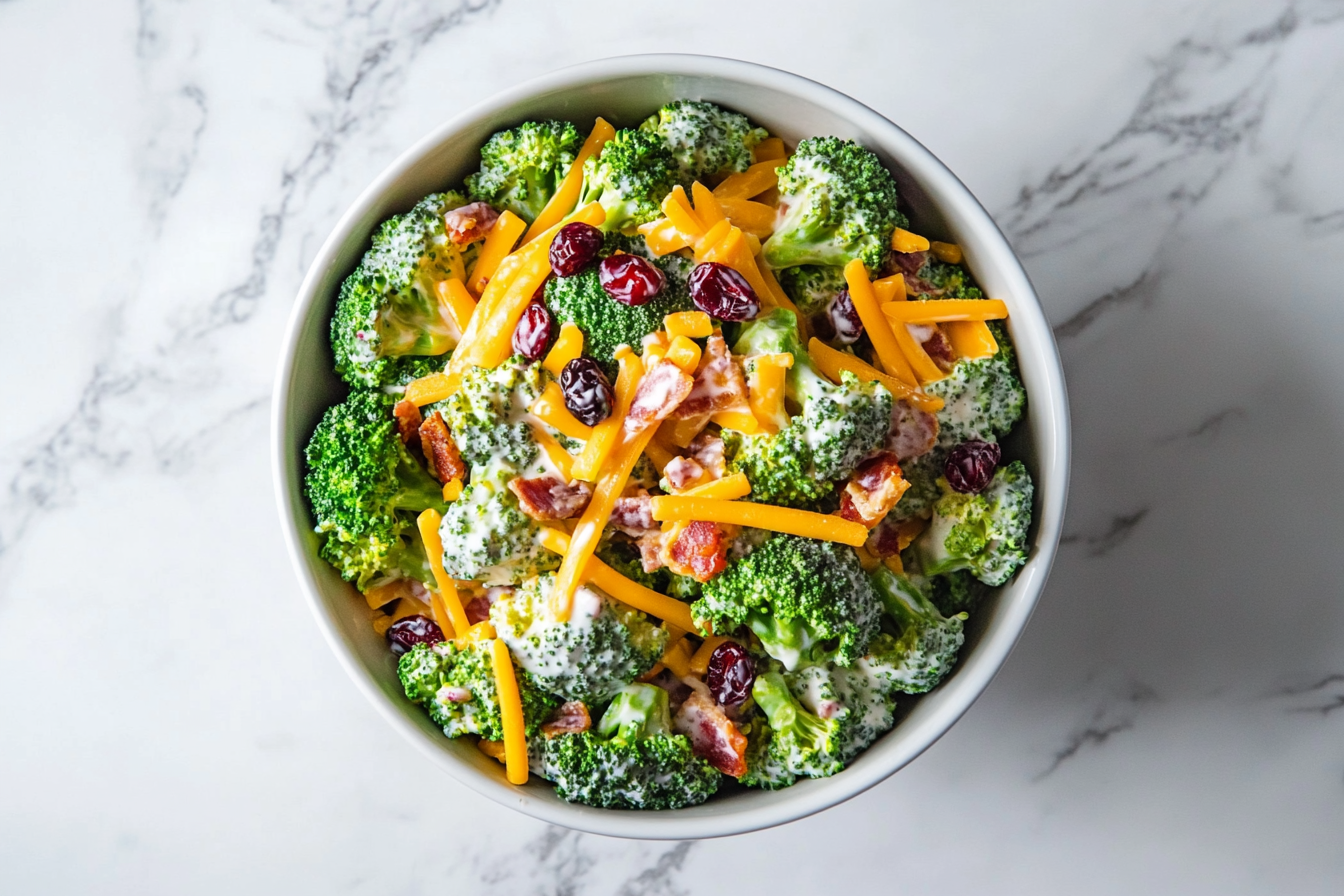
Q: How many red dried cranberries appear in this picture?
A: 9